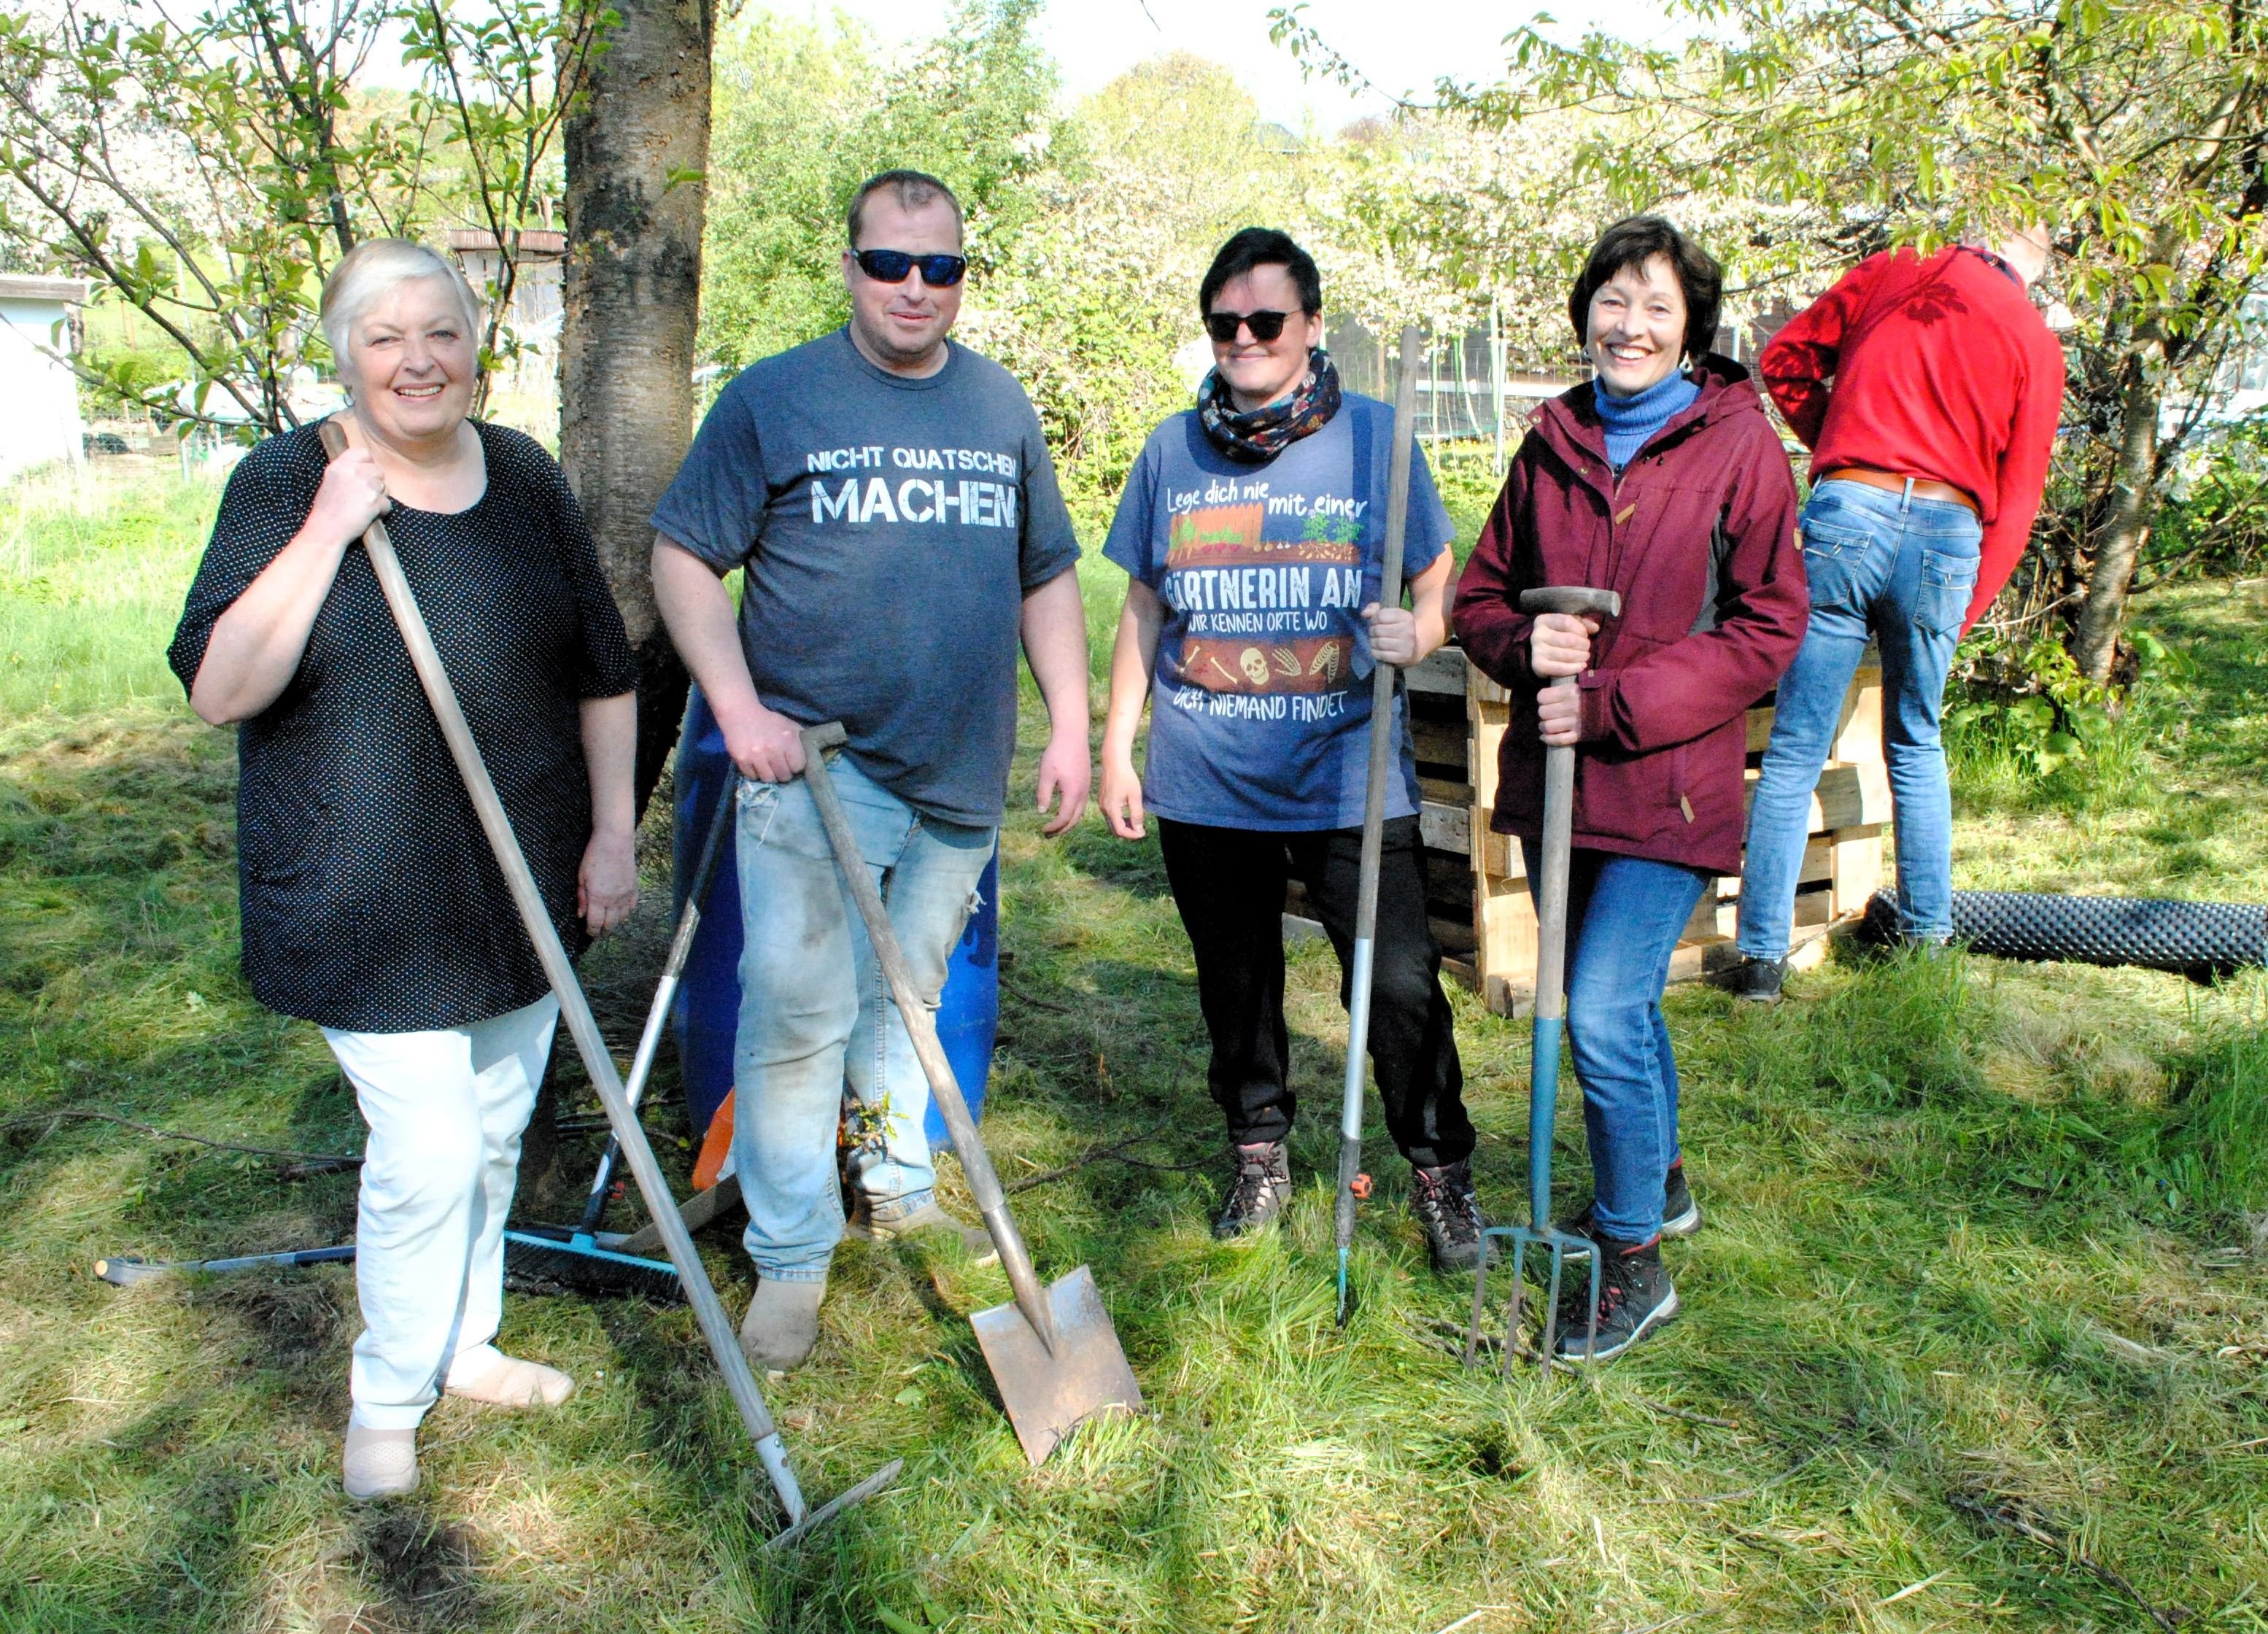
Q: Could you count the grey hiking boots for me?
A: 2